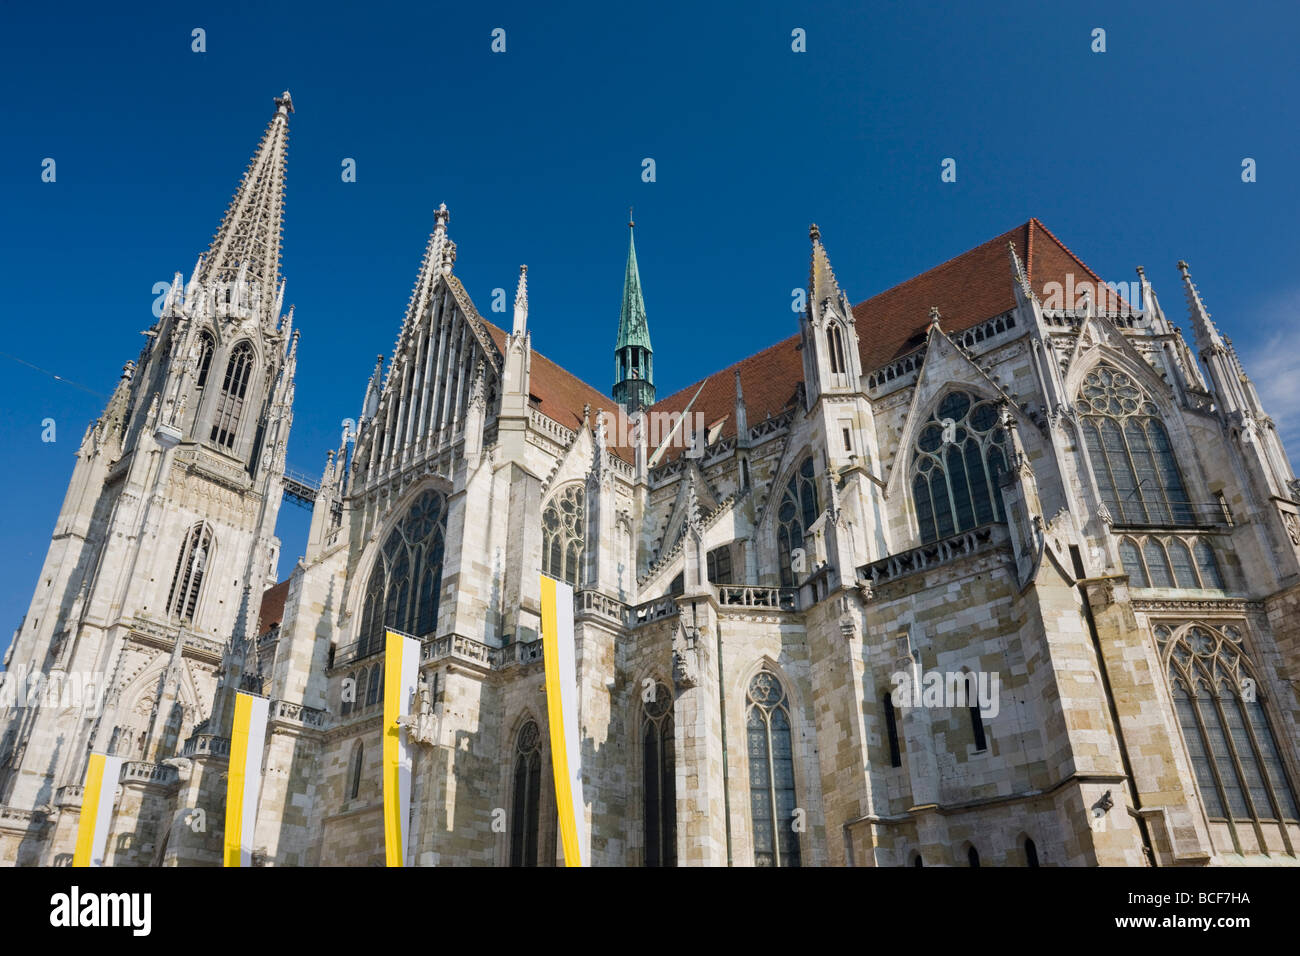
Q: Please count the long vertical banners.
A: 4